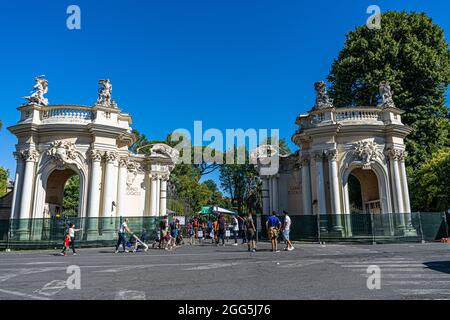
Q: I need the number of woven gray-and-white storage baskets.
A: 0